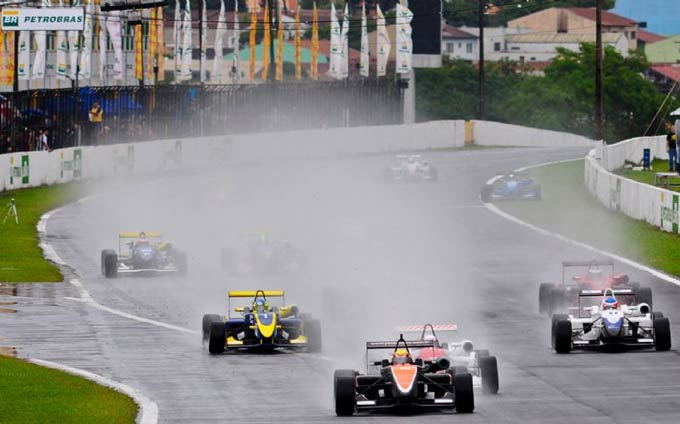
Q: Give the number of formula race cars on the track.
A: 9